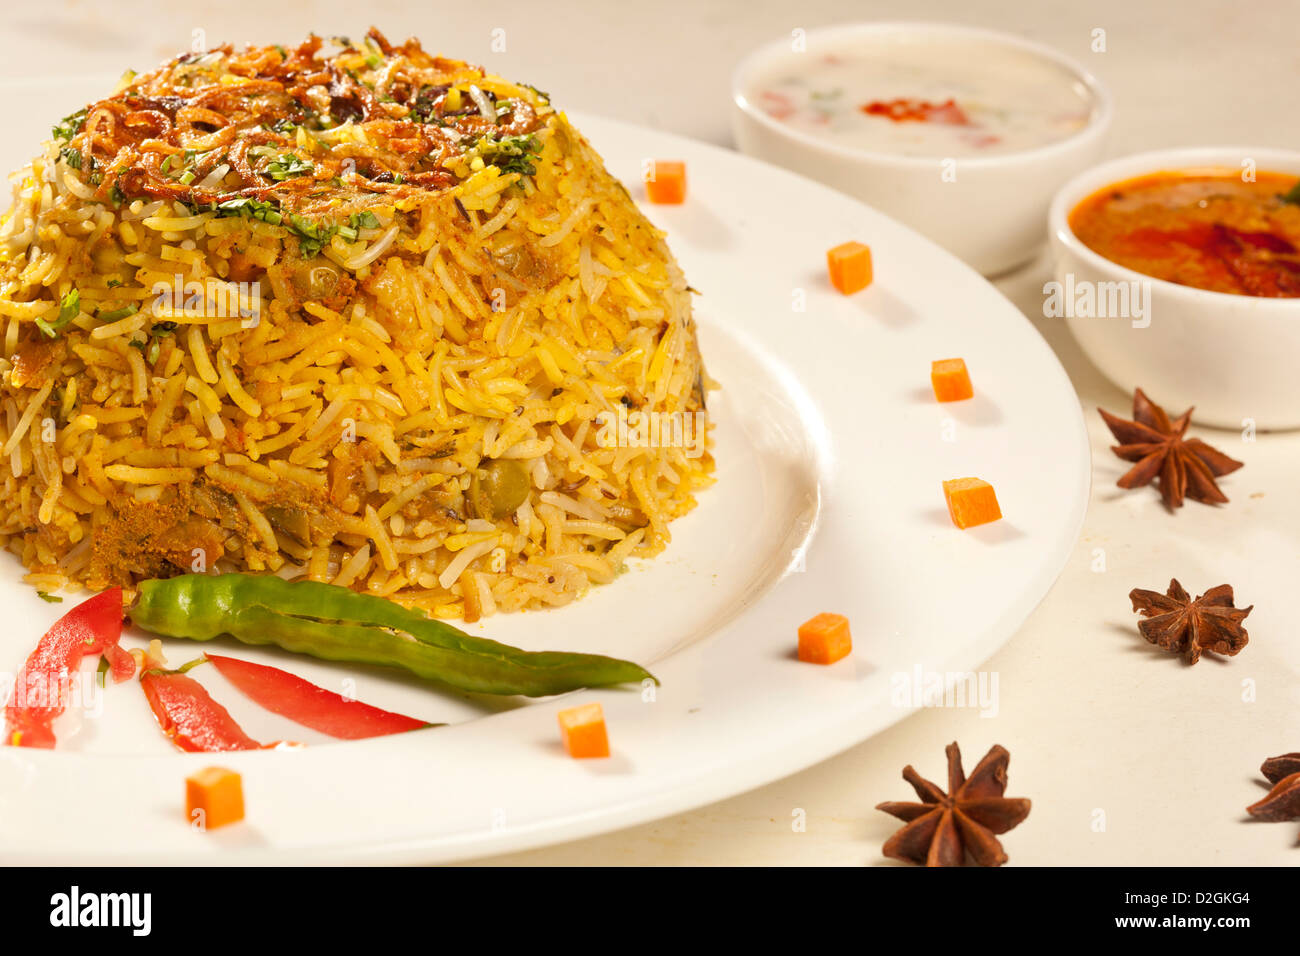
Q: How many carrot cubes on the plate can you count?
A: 7